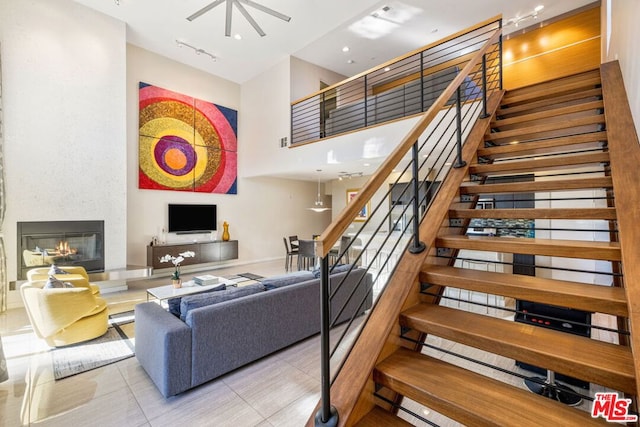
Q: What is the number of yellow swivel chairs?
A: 2